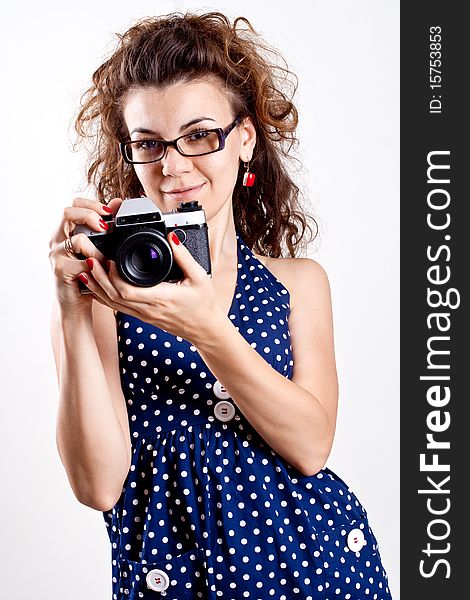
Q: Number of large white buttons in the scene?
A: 4